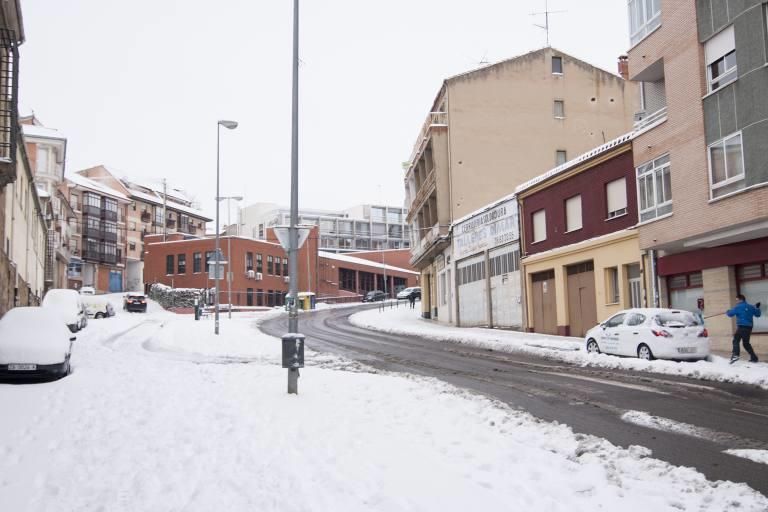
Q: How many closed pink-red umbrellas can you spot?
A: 0